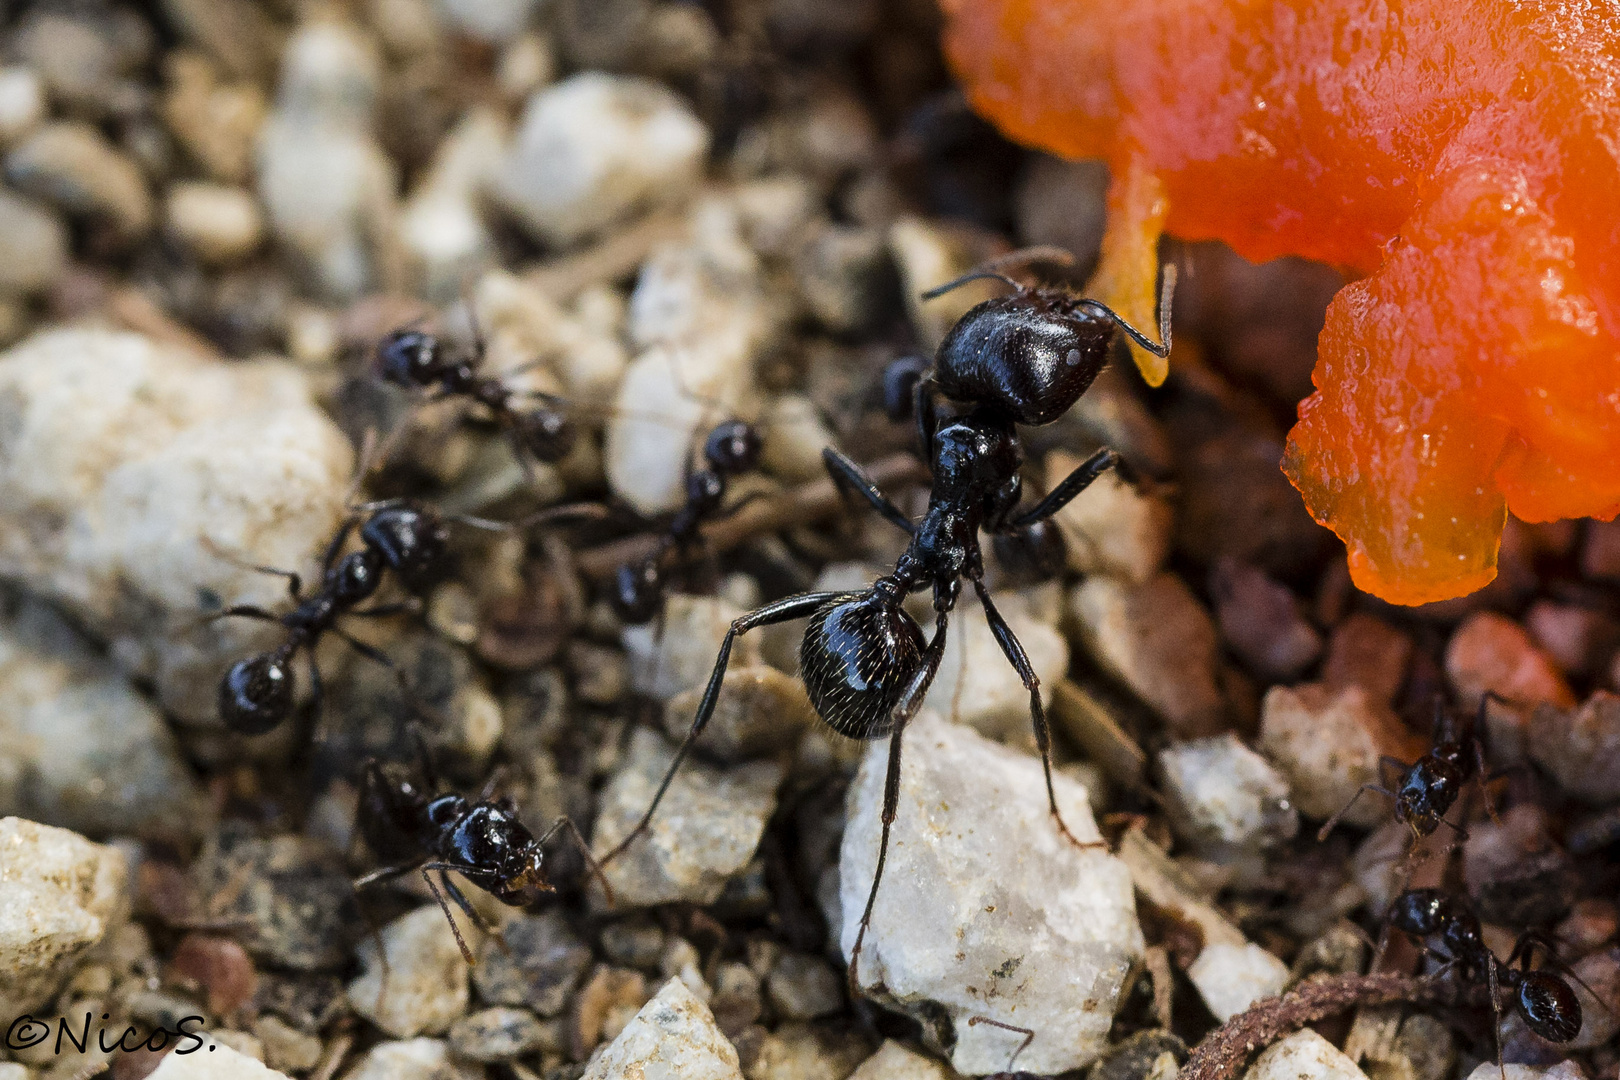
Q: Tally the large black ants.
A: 1